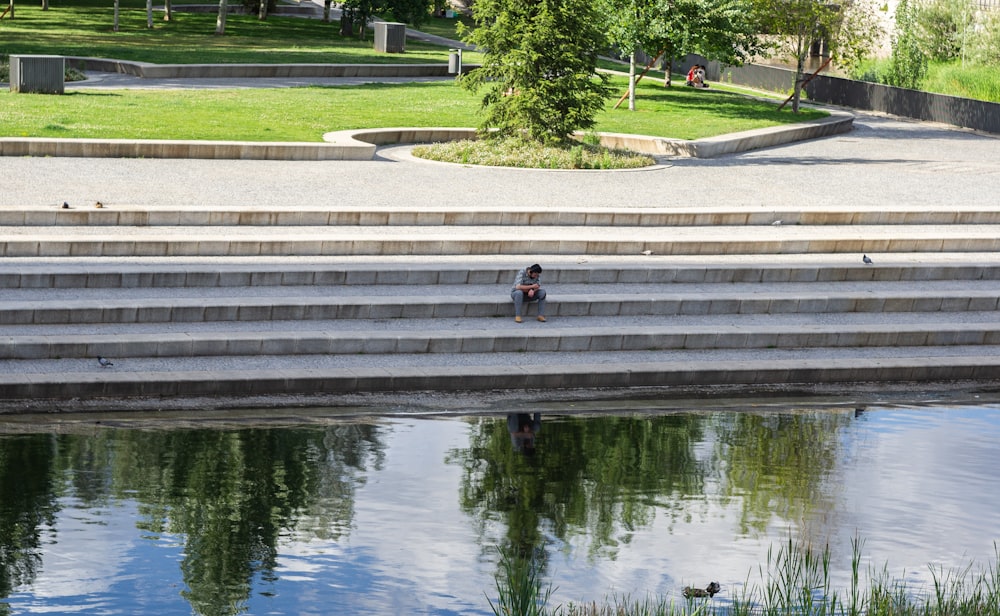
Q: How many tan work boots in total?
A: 2